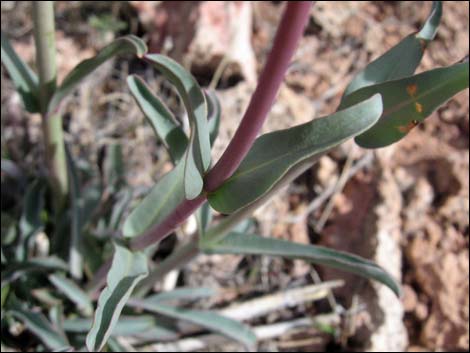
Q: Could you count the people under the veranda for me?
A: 0